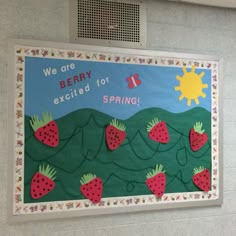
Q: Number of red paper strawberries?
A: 8